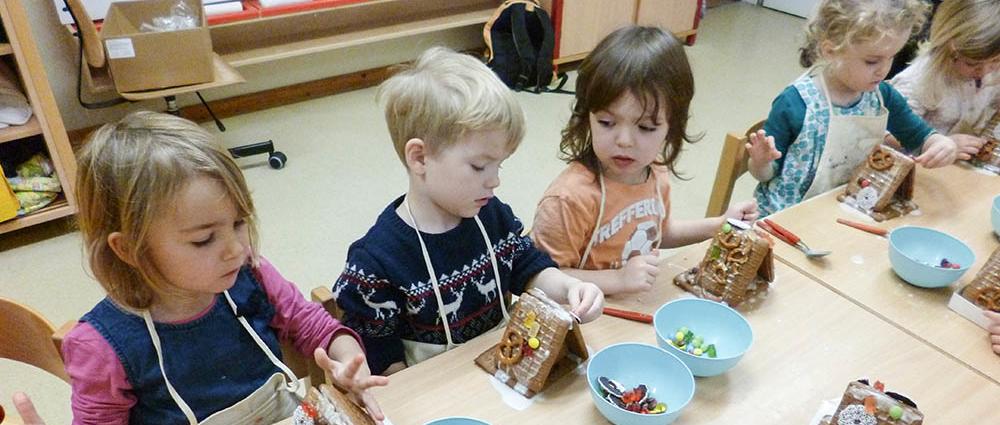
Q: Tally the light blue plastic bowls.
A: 5